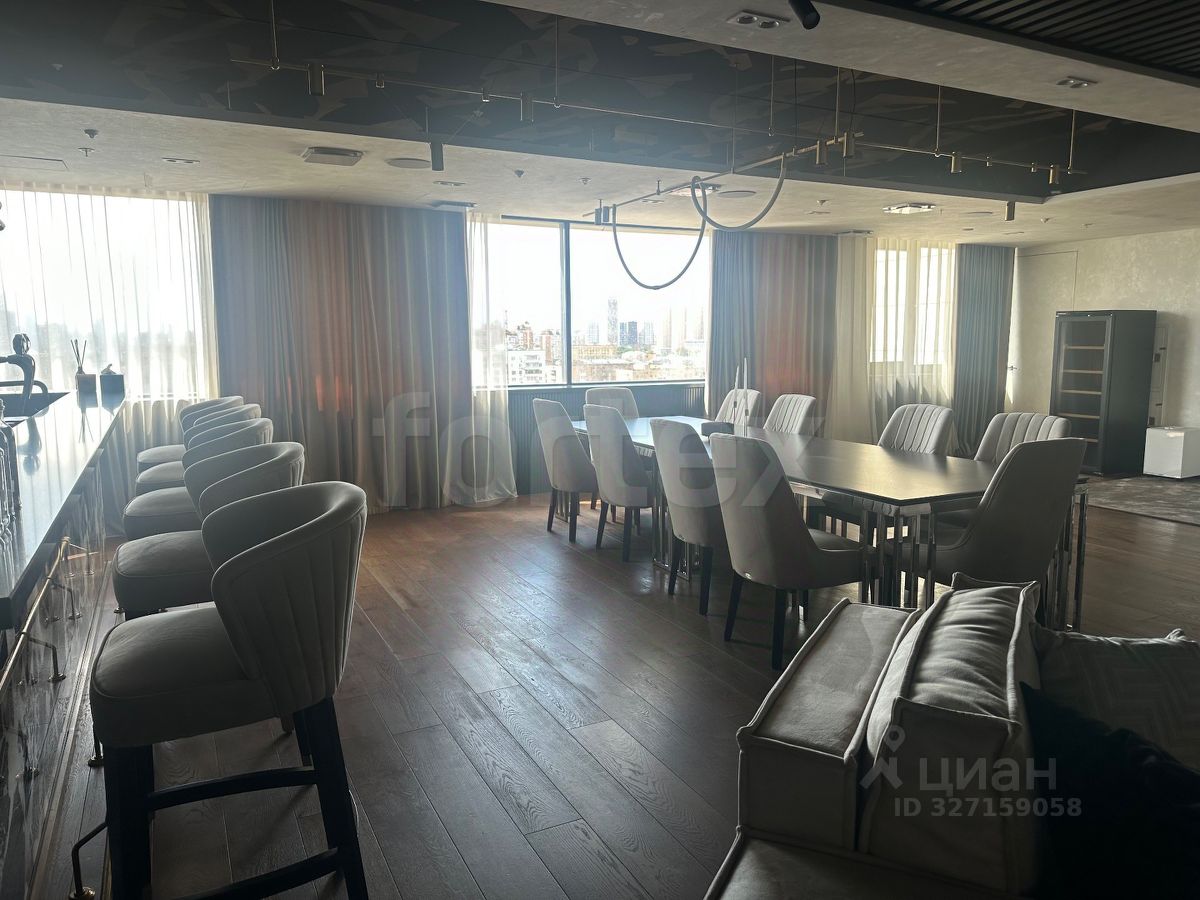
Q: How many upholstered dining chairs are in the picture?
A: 10